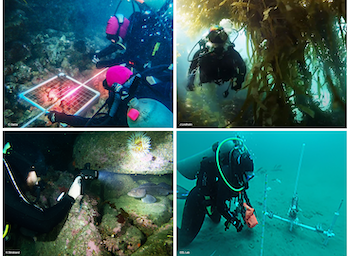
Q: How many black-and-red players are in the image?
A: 2